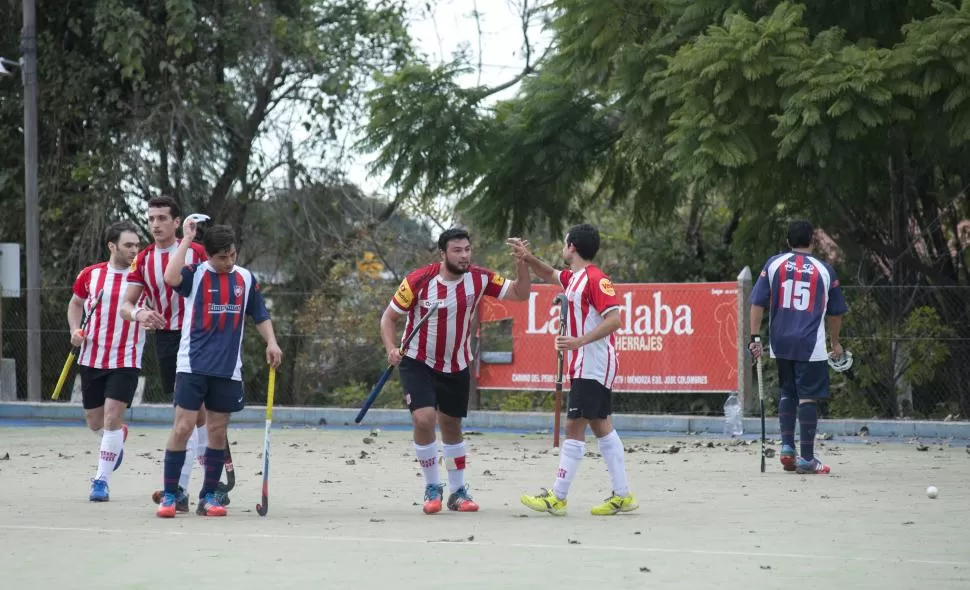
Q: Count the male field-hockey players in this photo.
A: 6